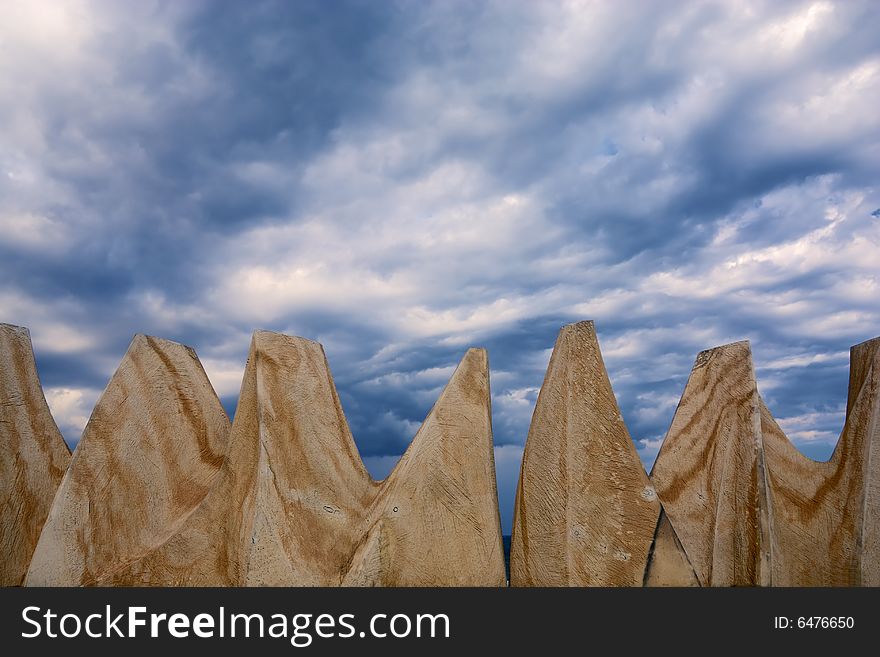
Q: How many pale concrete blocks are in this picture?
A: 7